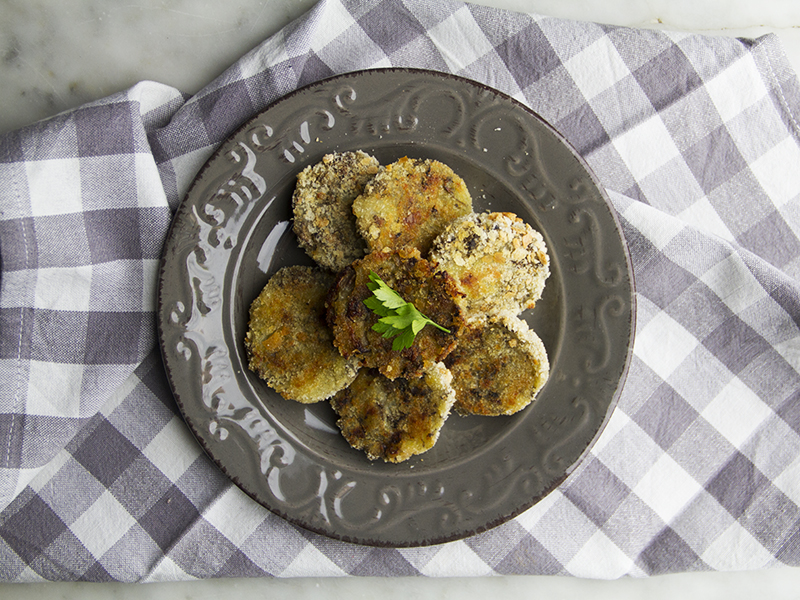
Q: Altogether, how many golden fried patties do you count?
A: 7